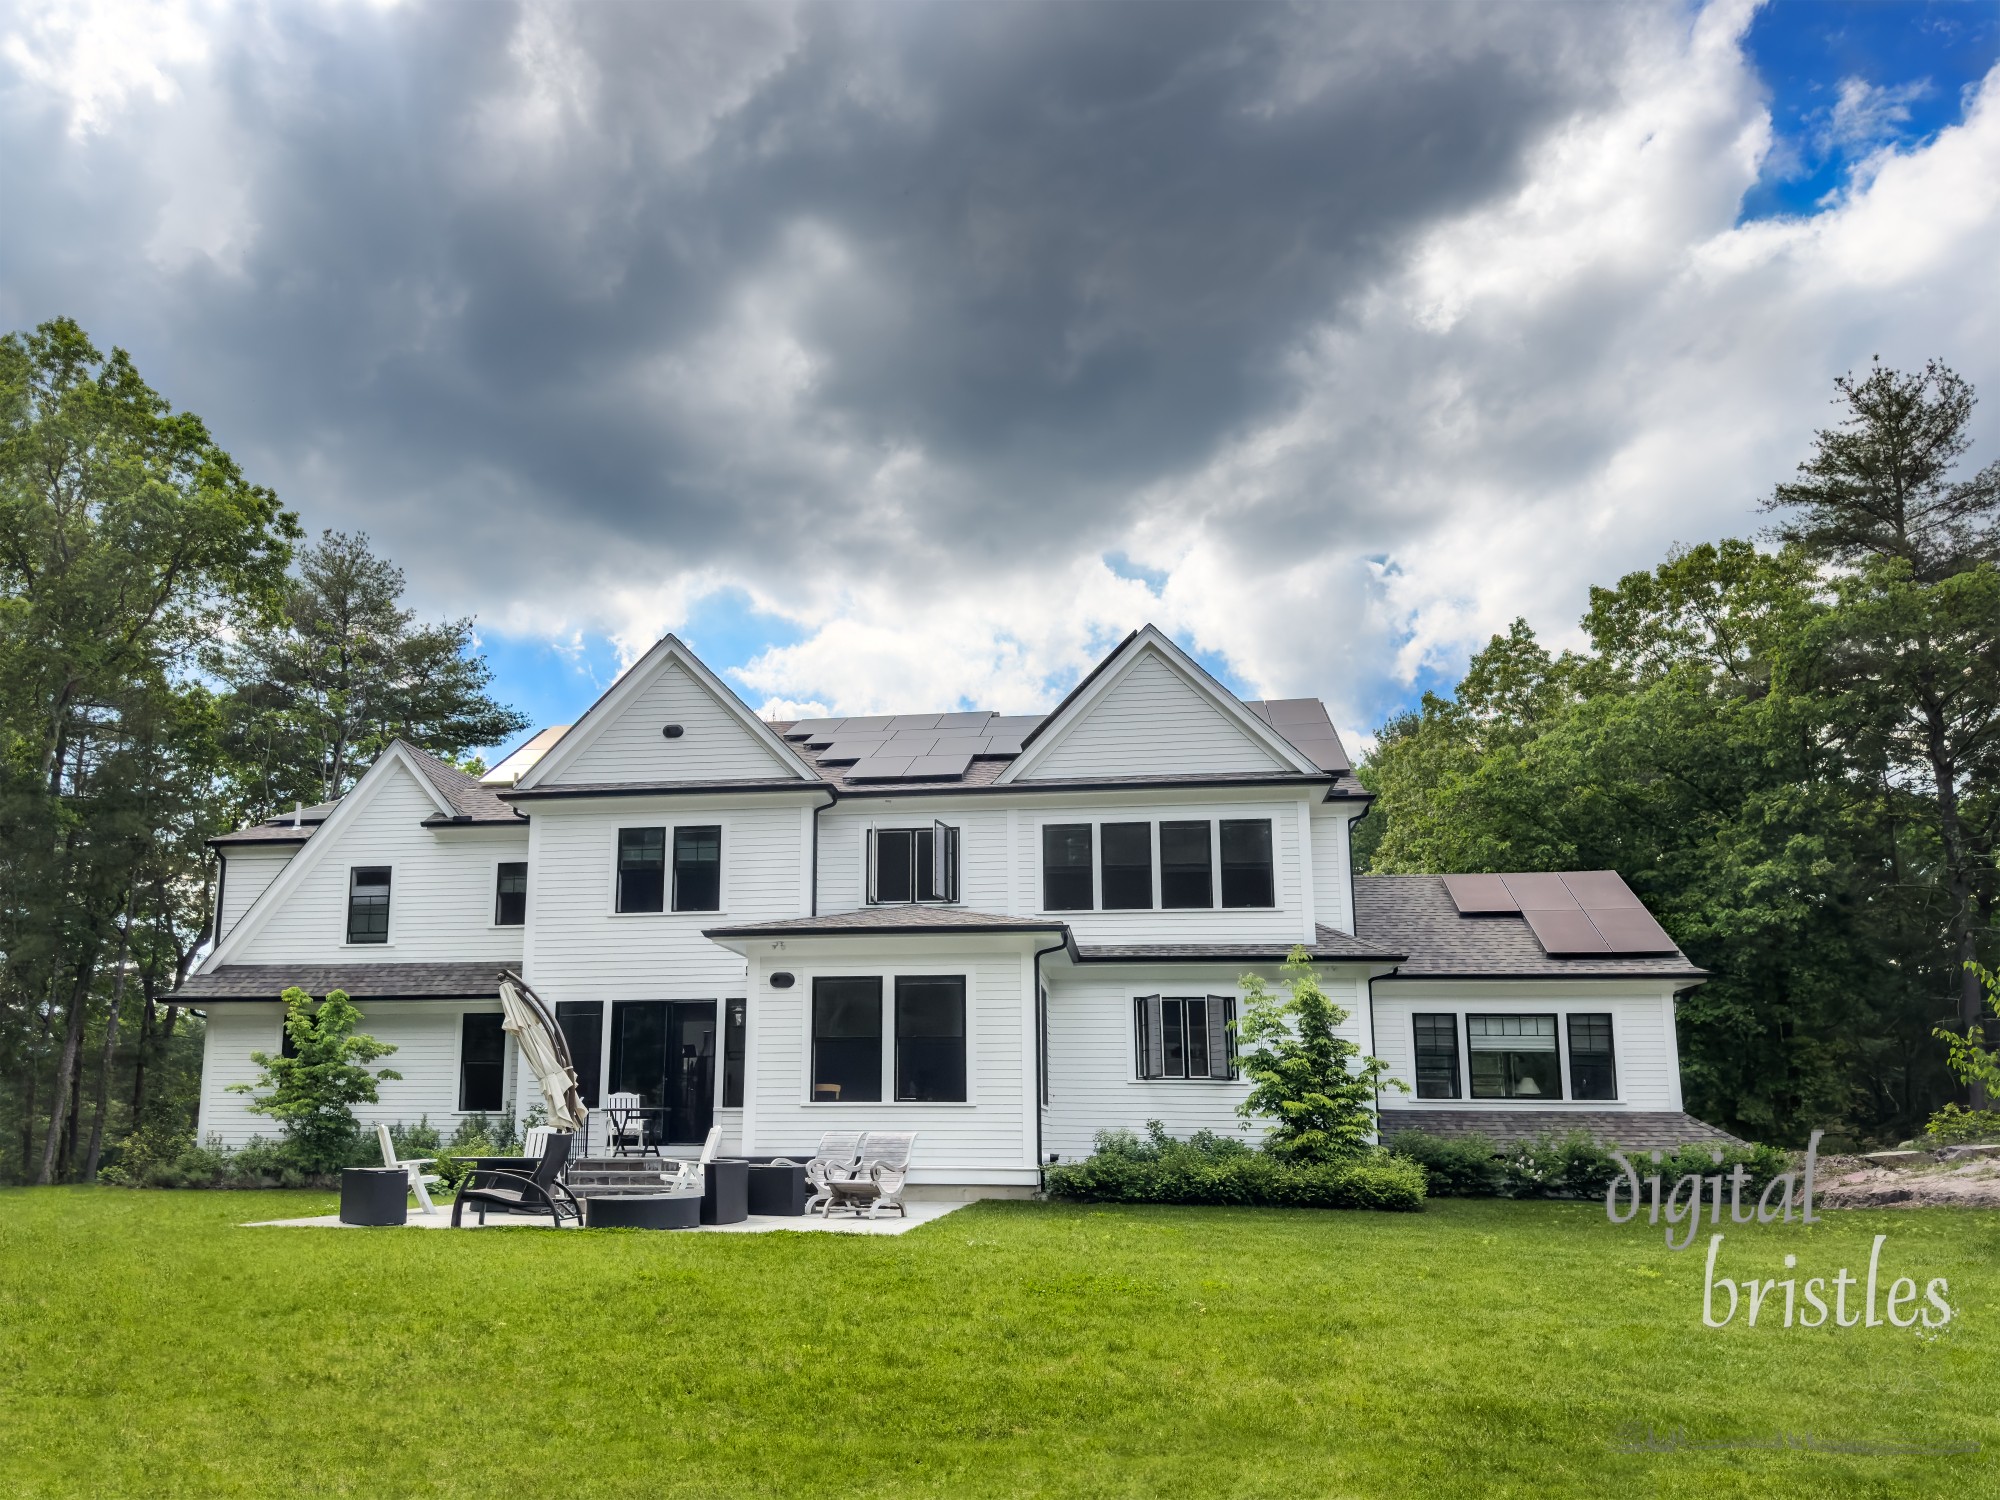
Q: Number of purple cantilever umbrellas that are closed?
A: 0